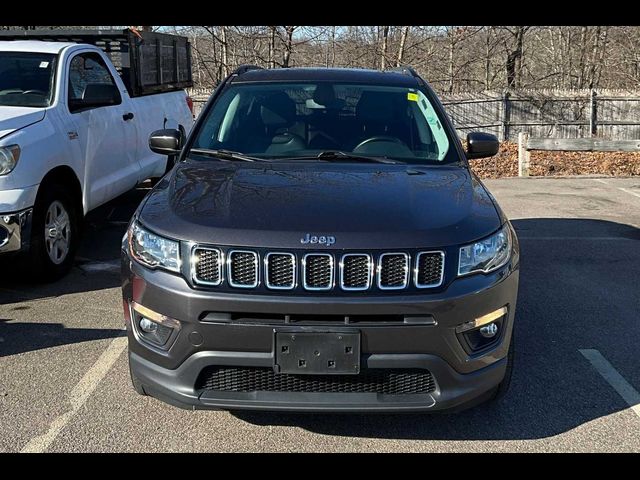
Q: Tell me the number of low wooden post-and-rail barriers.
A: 1